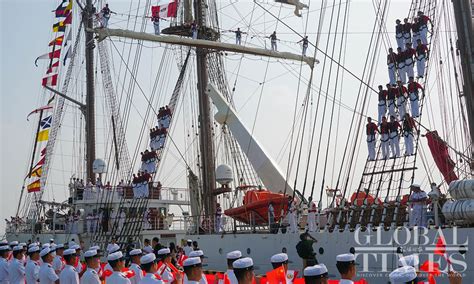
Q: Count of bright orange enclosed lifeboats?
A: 1